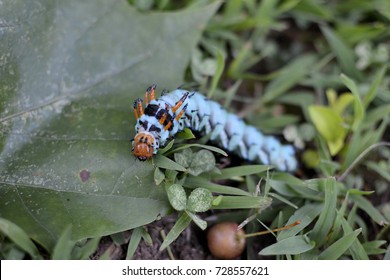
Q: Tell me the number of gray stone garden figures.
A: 0